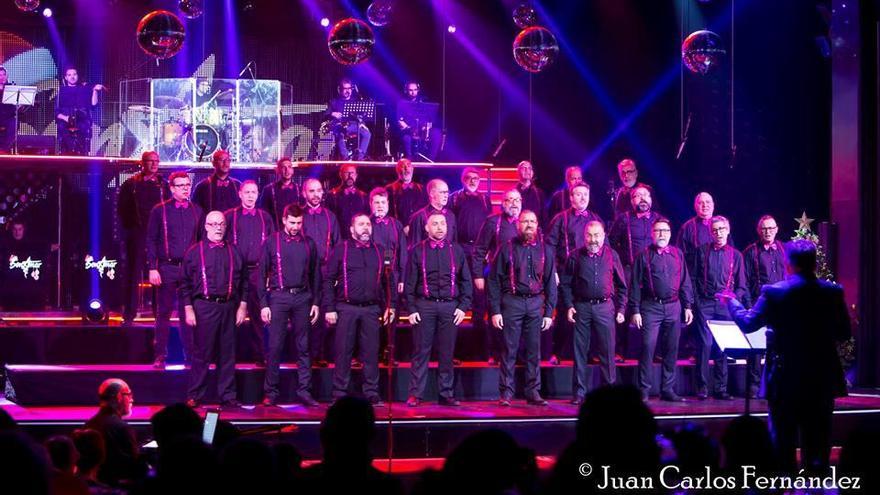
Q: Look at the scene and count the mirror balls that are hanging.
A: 8